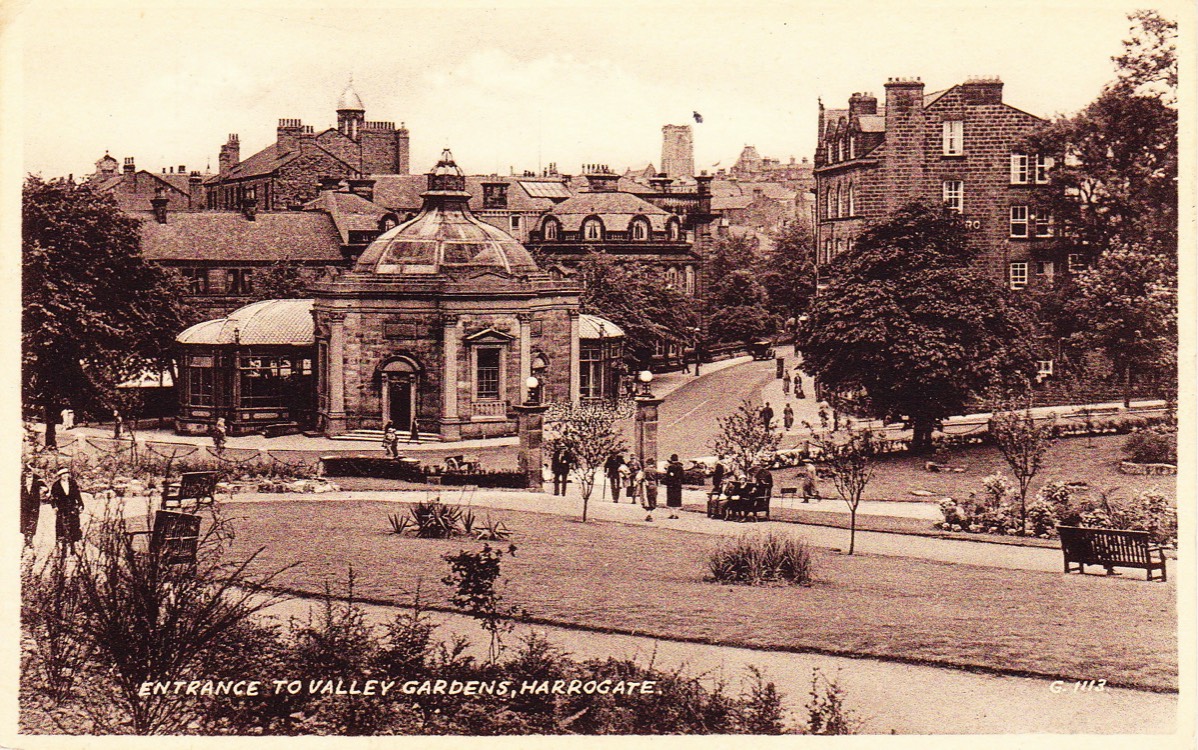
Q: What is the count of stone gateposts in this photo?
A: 2